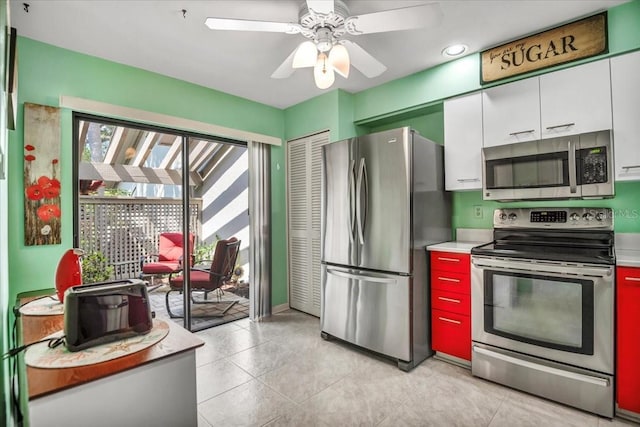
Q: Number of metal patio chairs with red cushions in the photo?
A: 2